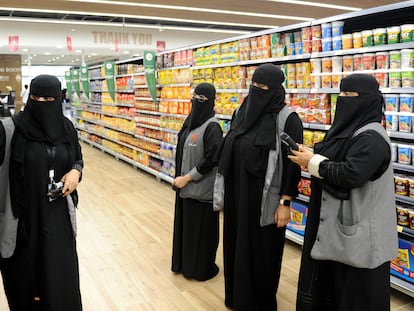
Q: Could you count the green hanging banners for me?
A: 5